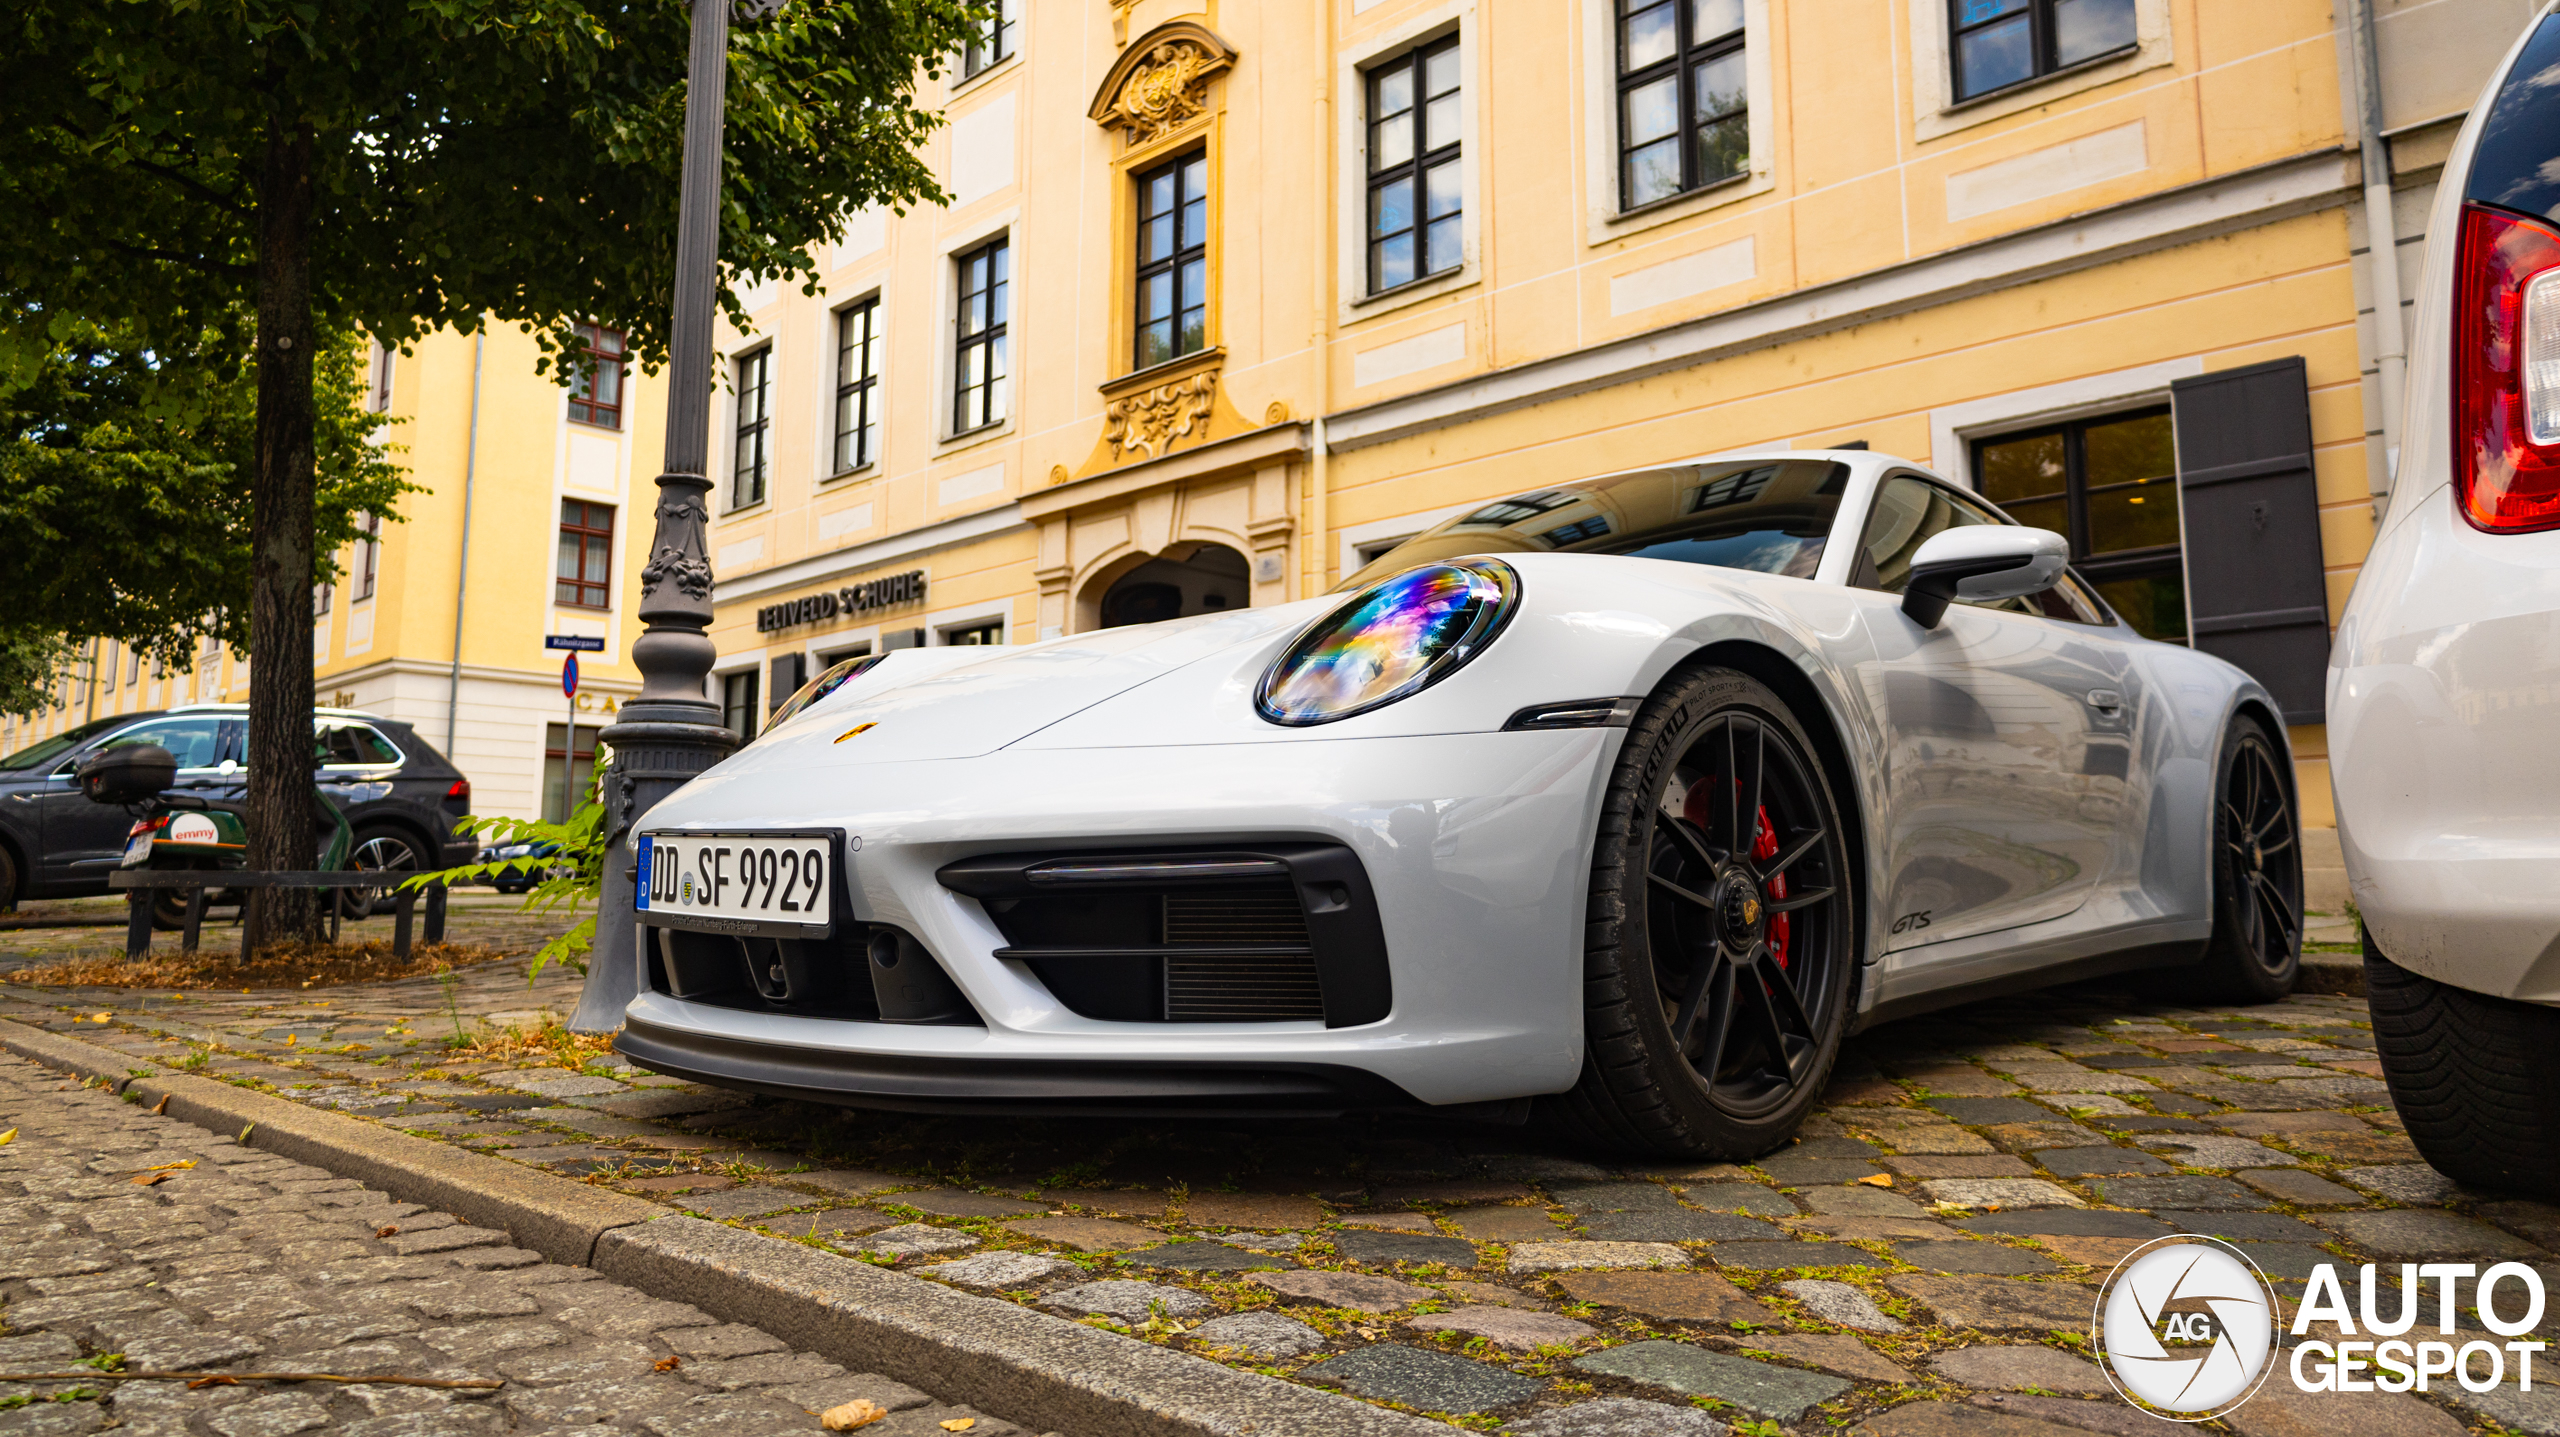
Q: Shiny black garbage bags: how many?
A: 0